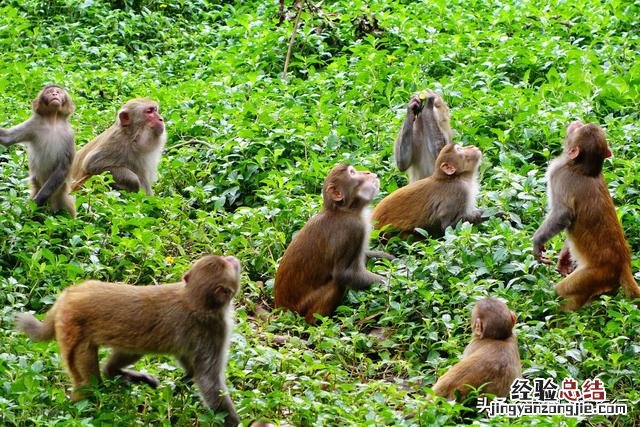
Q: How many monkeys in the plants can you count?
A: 8